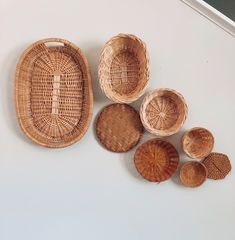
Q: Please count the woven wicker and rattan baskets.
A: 8